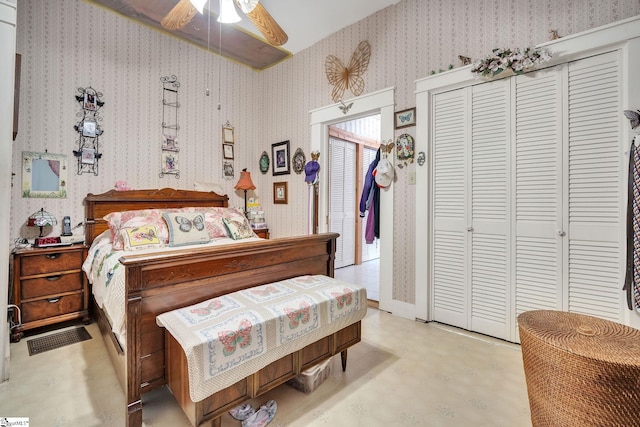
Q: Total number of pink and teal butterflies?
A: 6